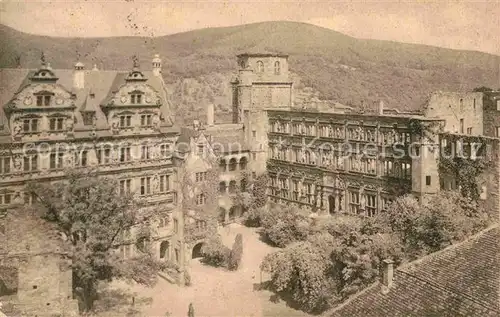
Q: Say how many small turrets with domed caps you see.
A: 2